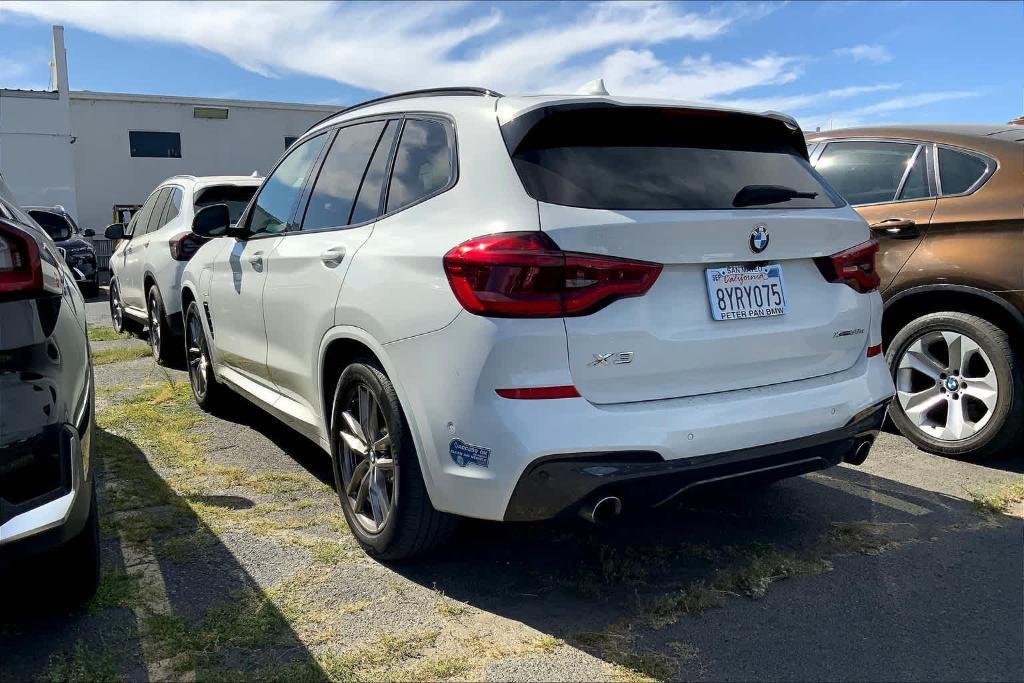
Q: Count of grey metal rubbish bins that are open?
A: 0